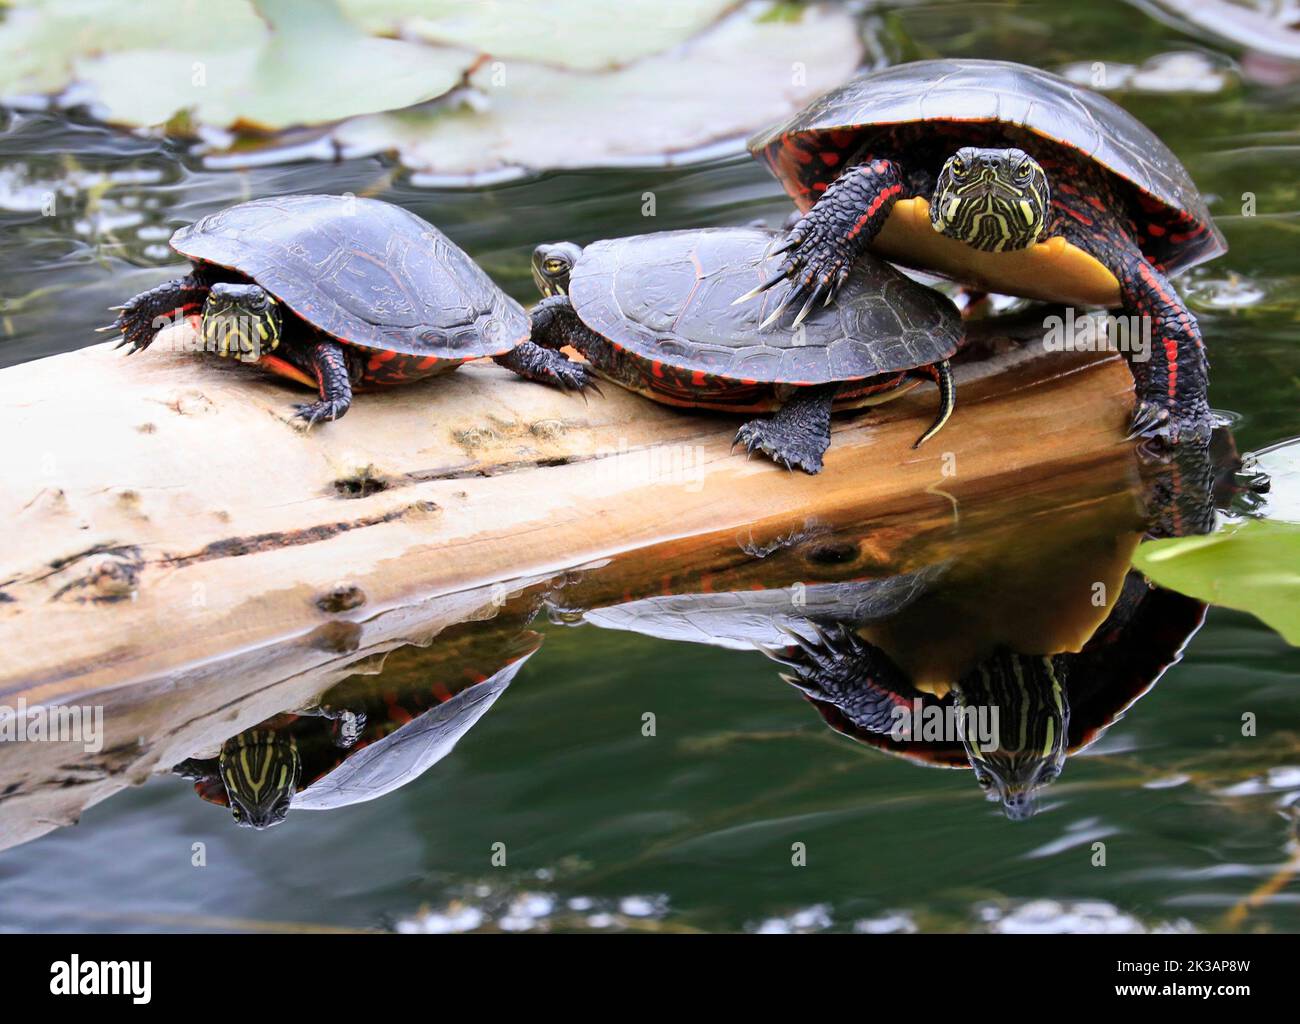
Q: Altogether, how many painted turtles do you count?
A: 3